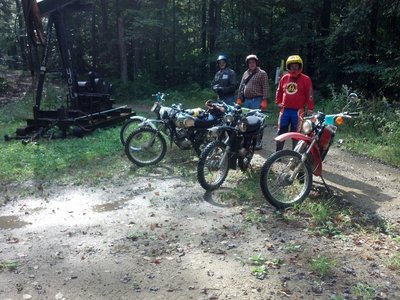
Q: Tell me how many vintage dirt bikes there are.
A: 4